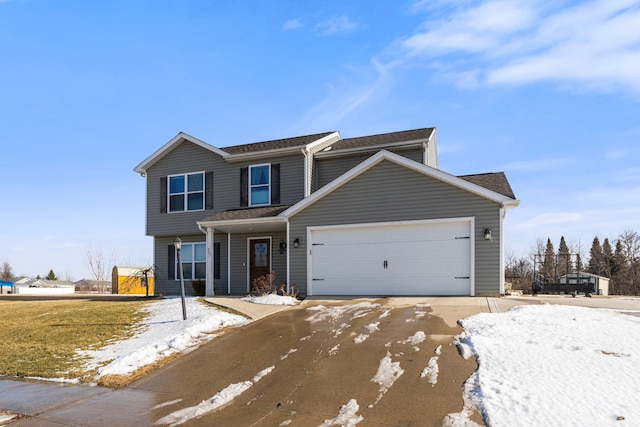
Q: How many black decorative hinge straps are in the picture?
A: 4